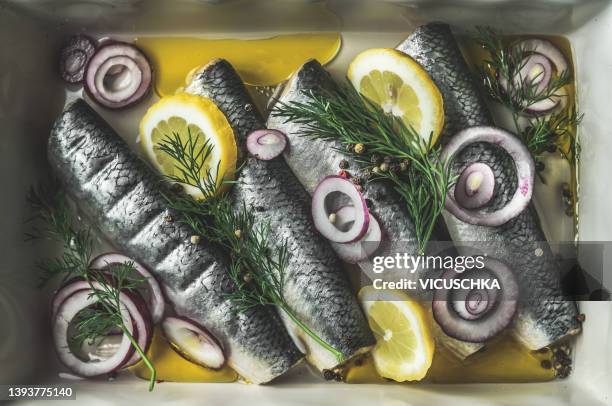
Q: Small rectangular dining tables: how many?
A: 0